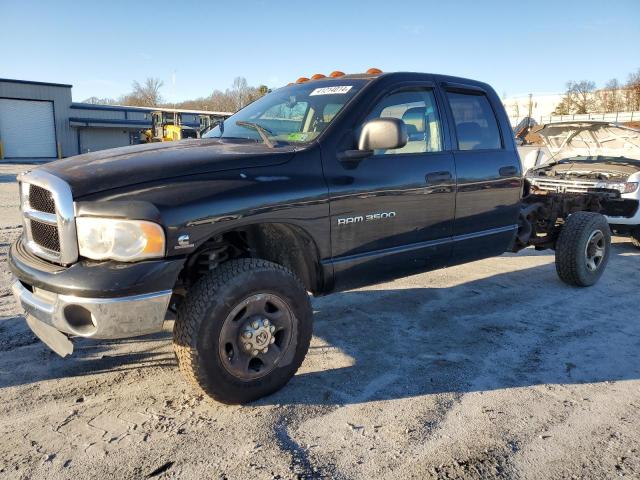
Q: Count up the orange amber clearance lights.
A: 5